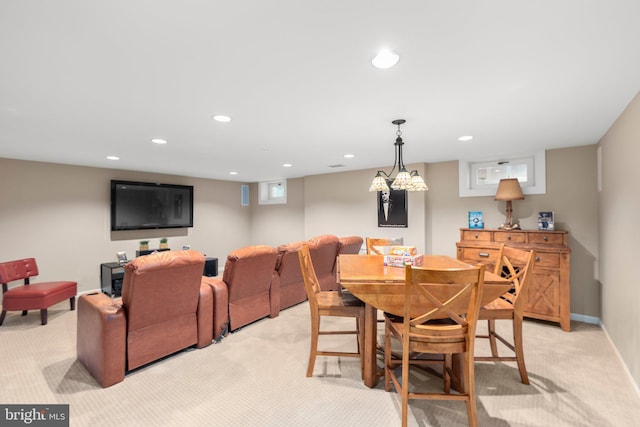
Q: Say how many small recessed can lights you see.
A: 8